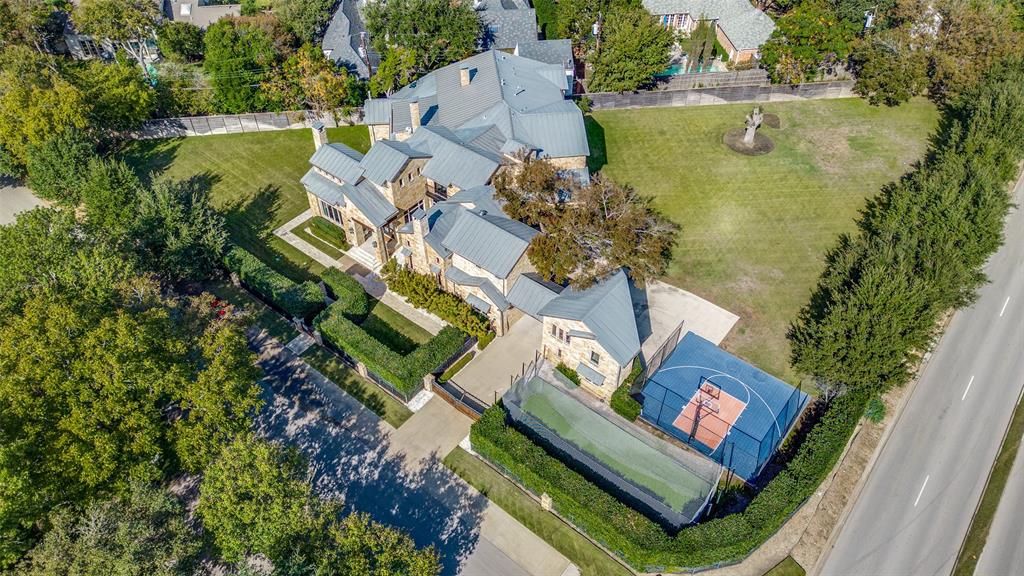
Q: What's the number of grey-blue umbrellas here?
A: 0